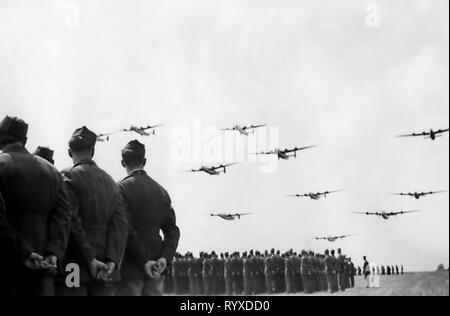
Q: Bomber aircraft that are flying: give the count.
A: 11